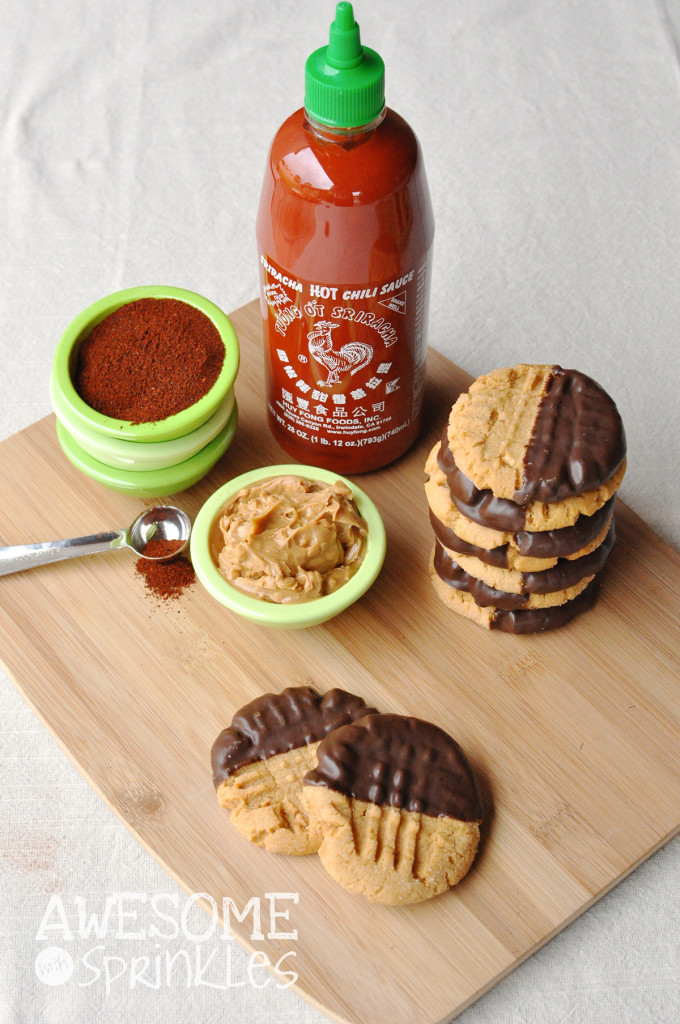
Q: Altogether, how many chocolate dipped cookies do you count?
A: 9